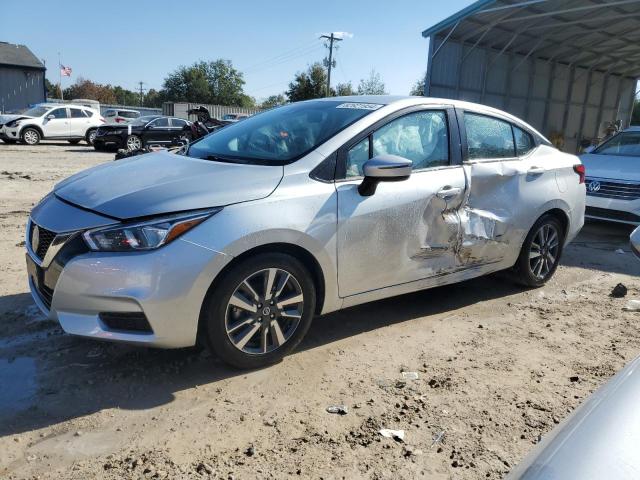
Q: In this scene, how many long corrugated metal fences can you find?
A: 1